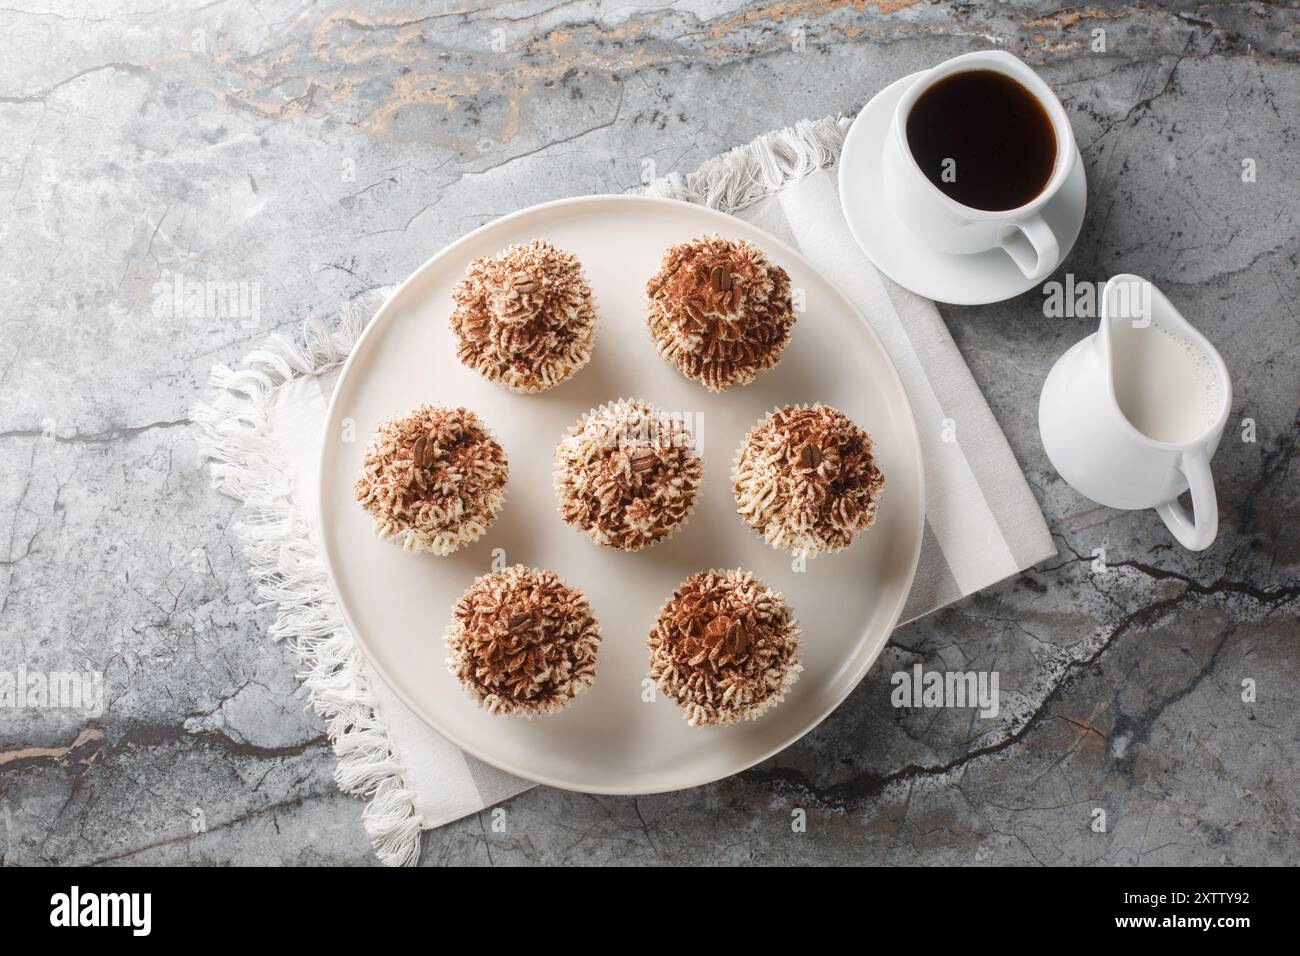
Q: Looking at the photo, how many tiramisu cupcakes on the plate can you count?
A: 7